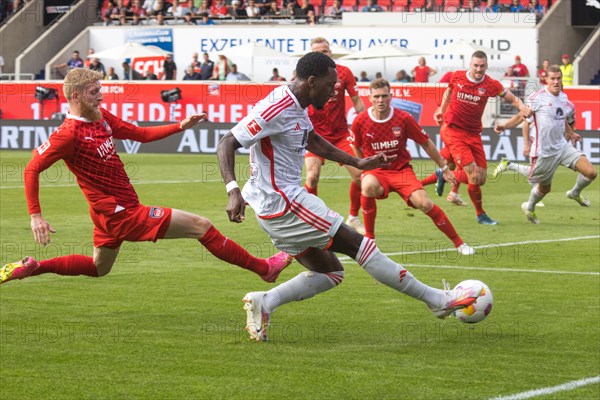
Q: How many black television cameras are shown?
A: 2